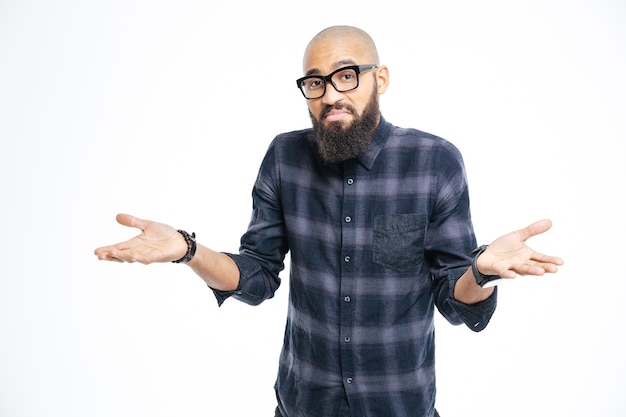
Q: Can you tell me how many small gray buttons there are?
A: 6